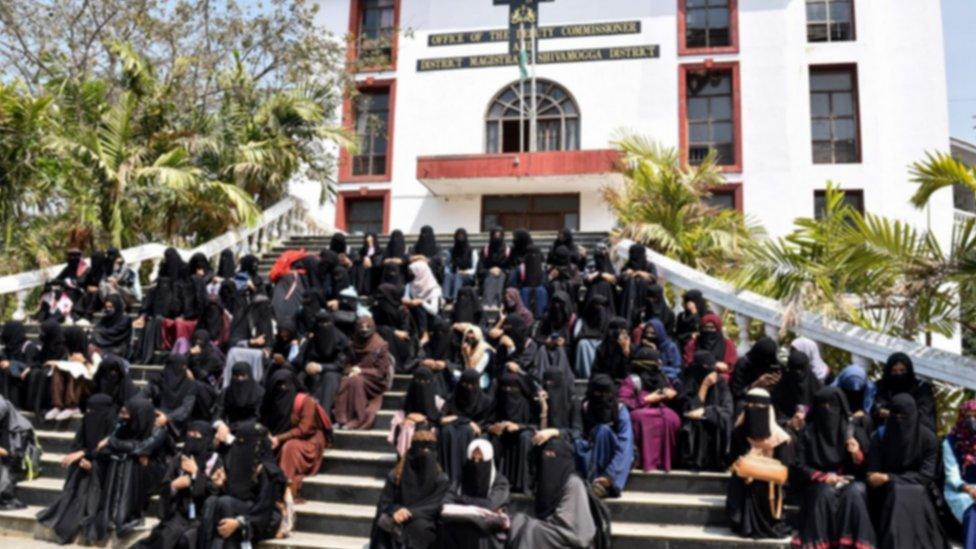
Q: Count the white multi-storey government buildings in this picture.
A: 1